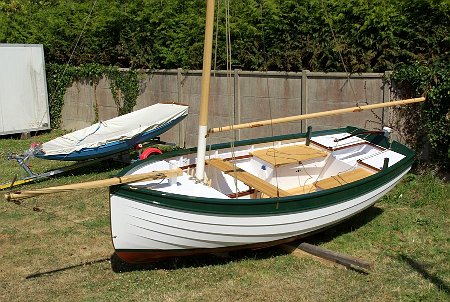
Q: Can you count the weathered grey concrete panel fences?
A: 1